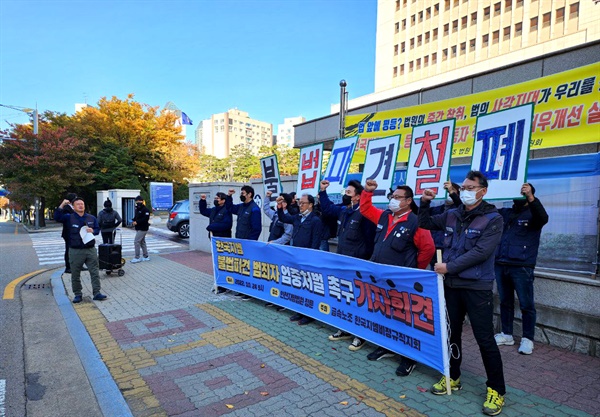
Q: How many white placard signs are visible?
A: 6